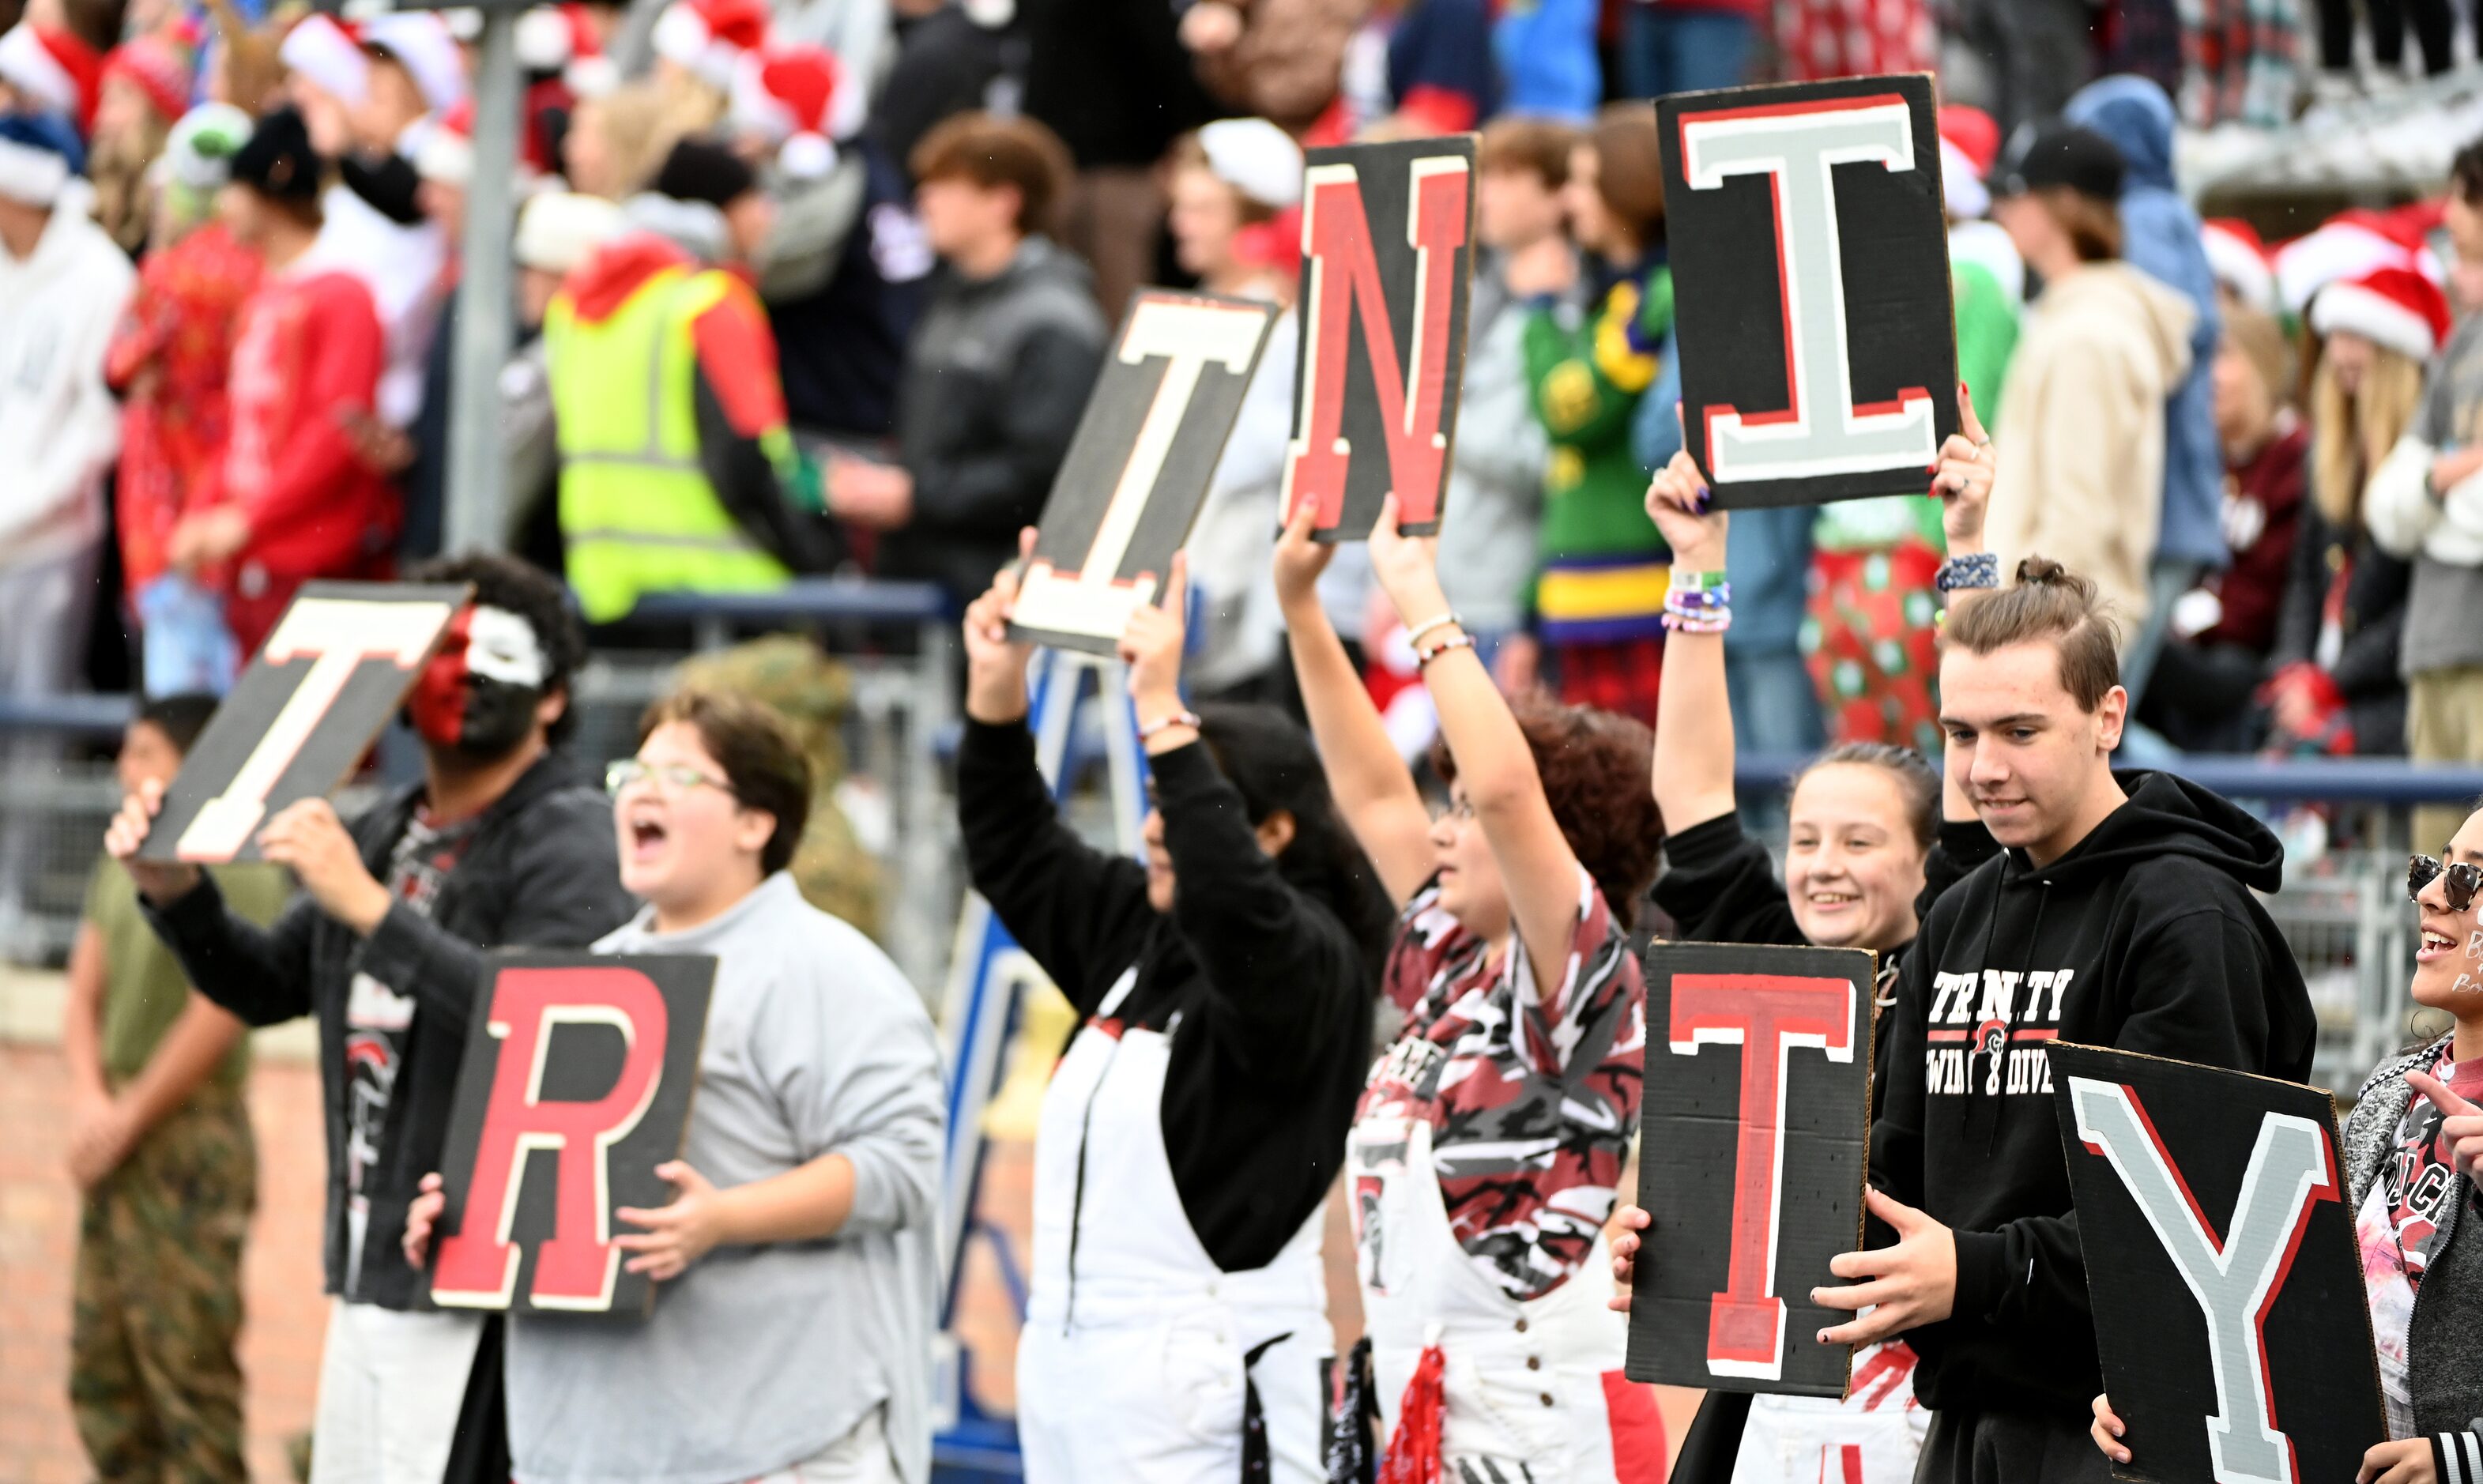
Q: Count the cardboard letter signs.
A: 7